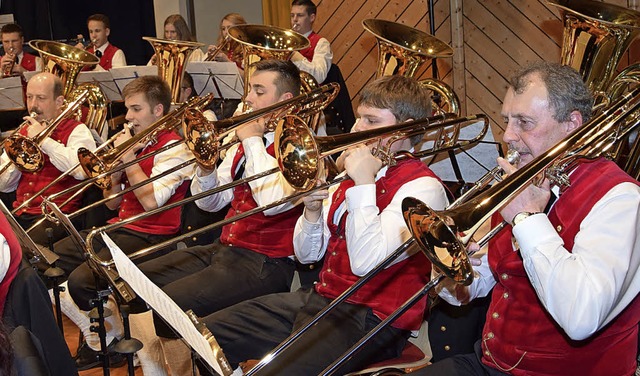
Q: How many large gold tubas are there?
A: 5